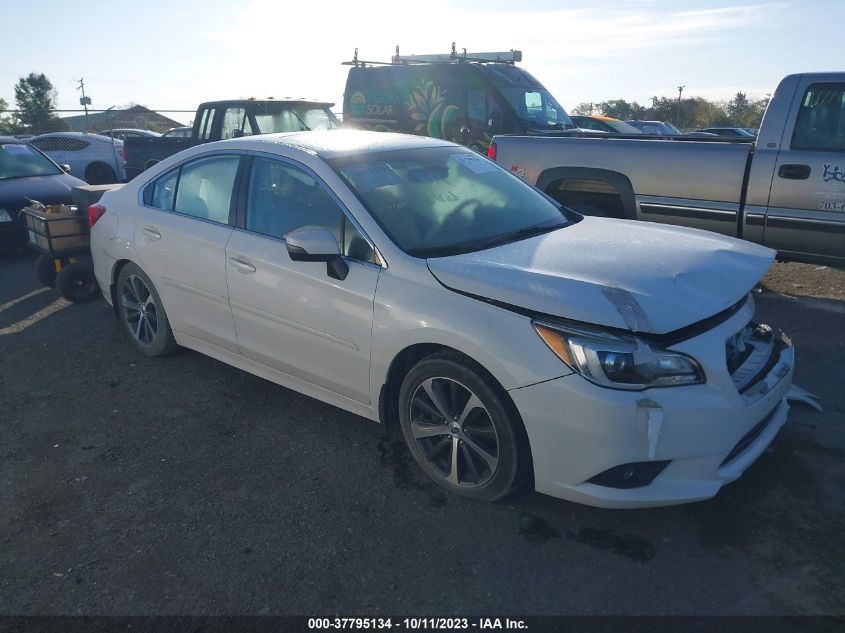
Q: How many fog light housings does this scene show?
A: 1